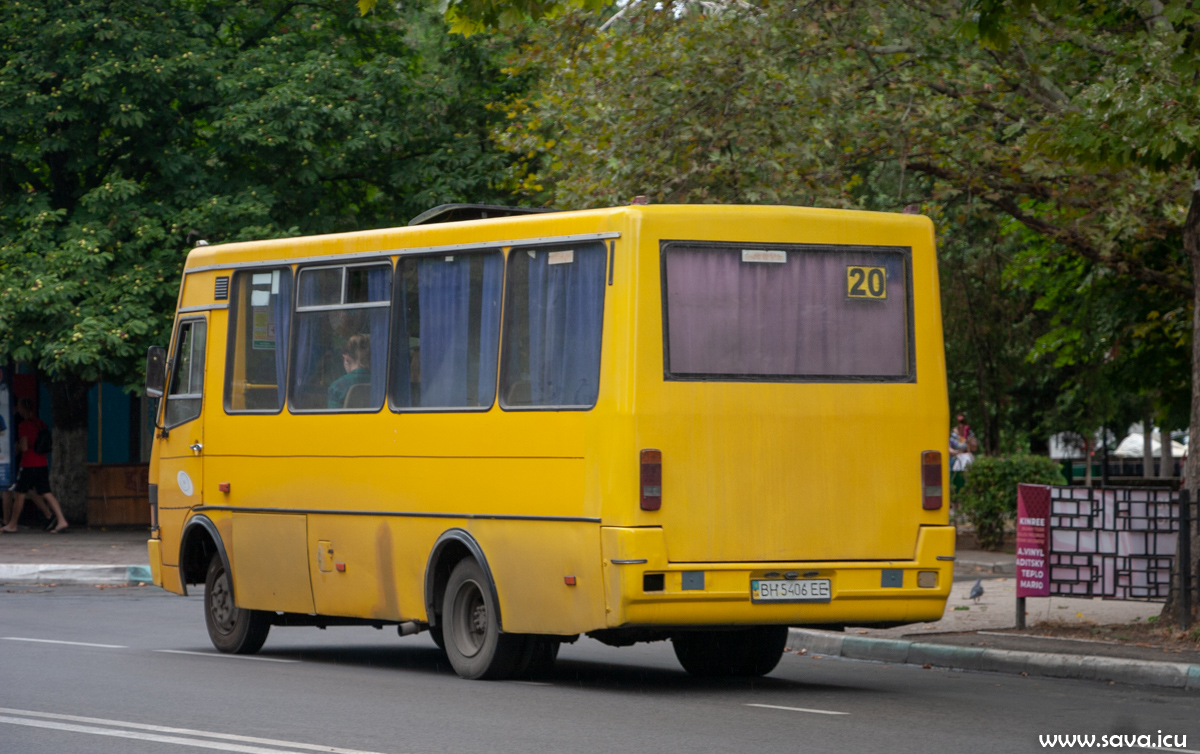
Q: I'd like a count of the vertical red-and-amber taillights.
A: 2